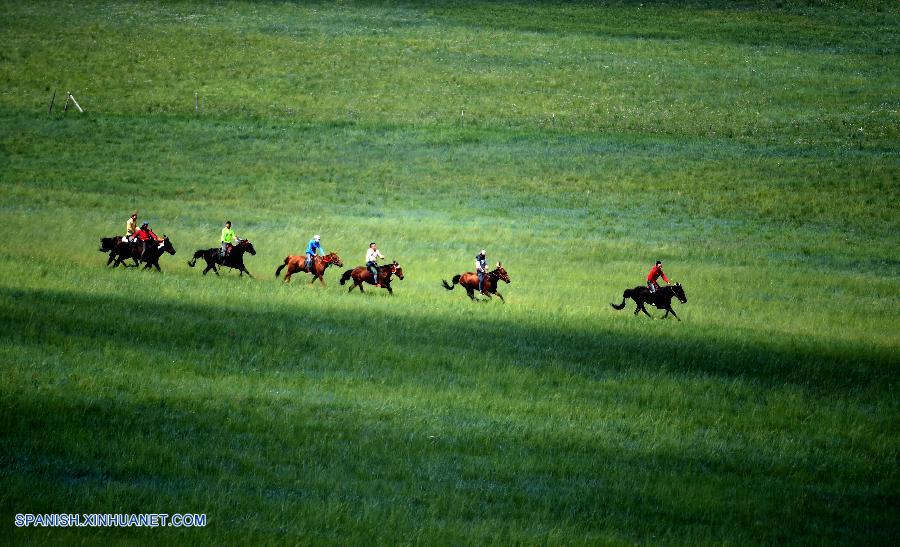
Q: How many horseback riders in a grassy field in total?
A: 7